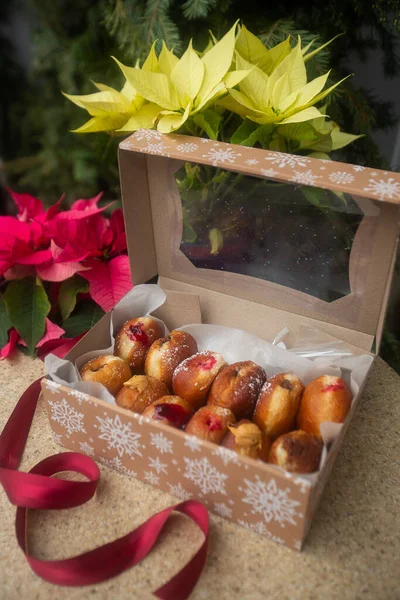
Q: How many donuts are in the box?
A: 12